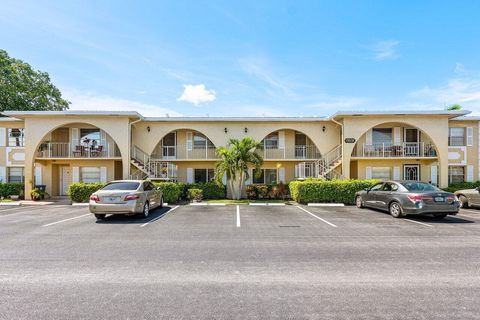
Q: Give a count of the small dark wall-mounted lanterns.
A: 4